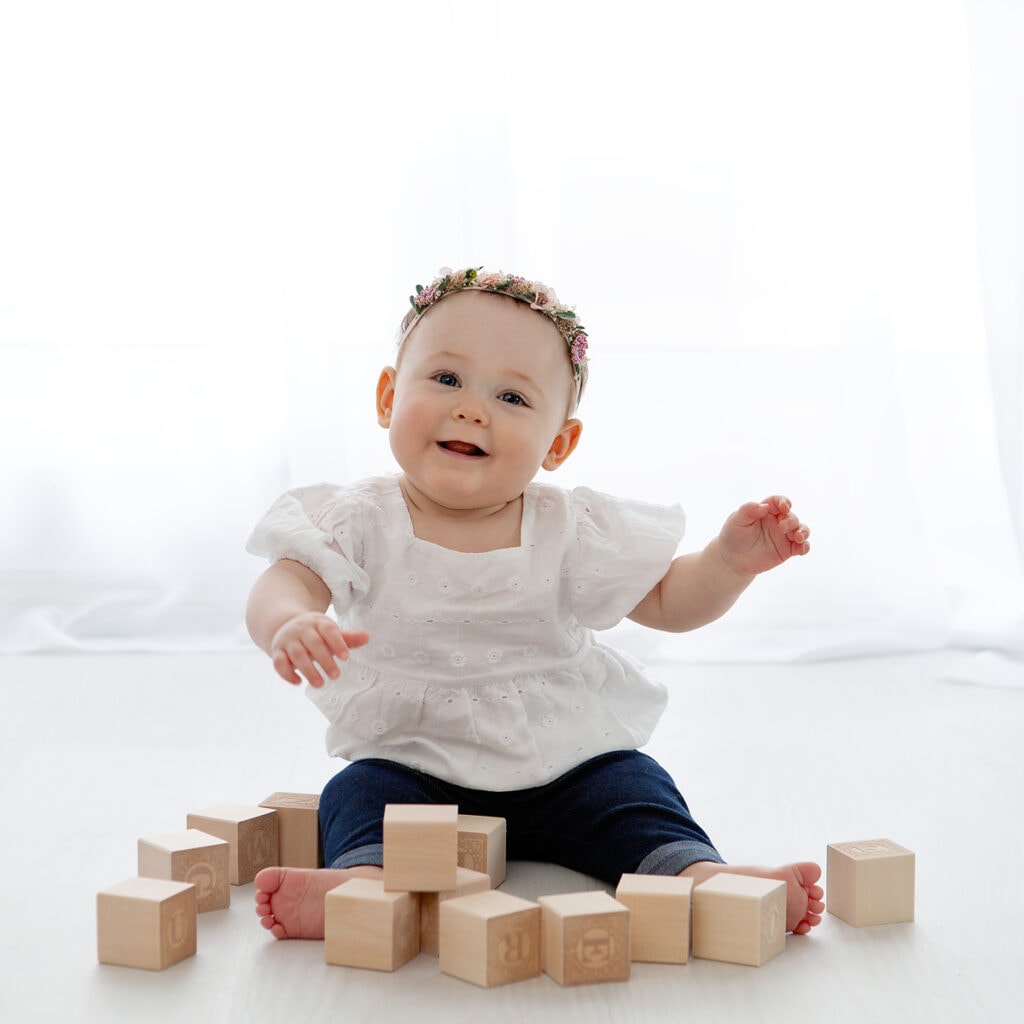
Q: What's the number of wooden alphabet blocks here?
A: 13